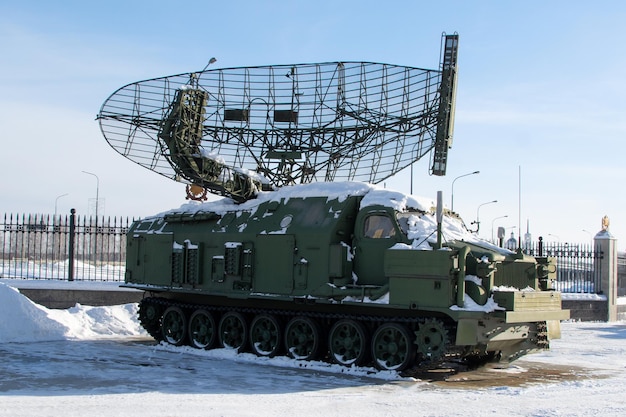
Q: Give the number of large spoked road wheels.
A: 7